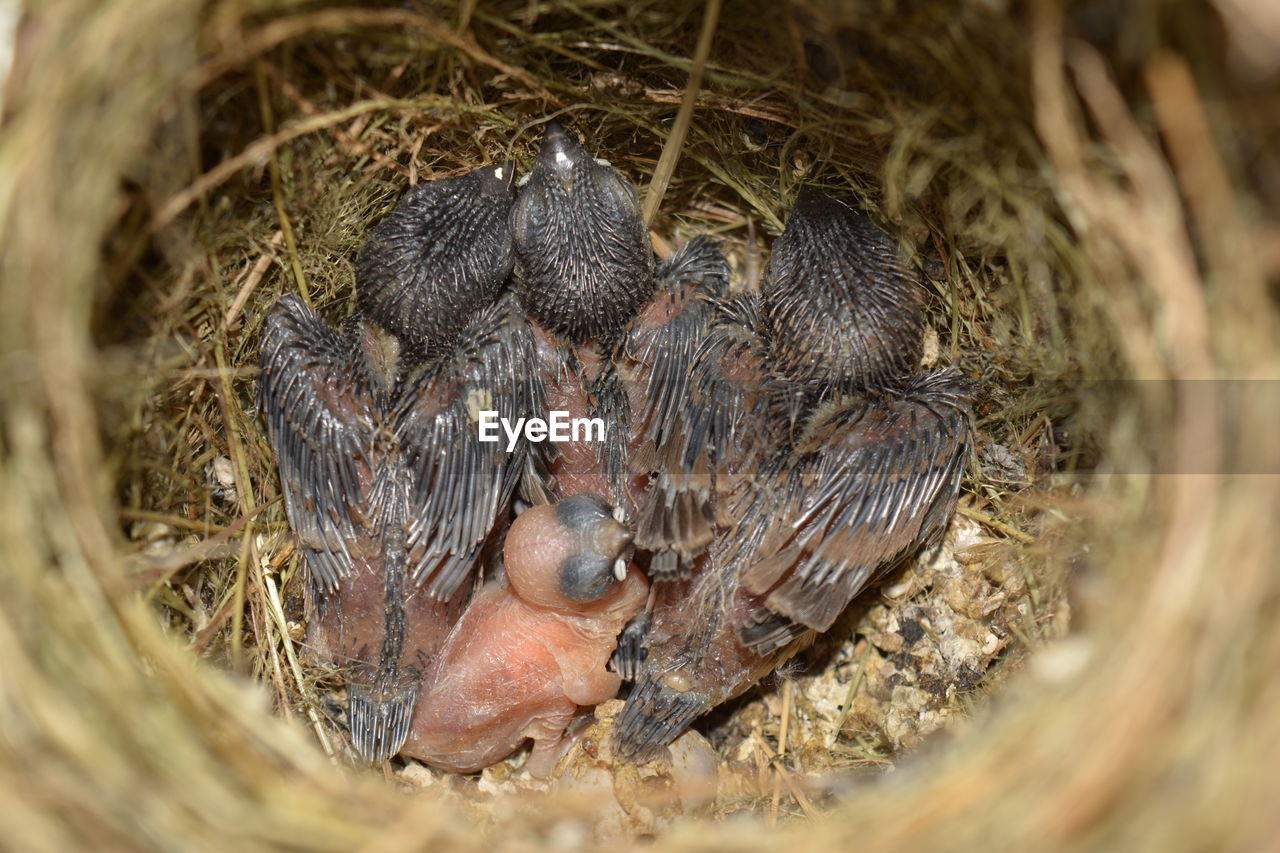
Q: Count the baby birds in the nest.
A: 4